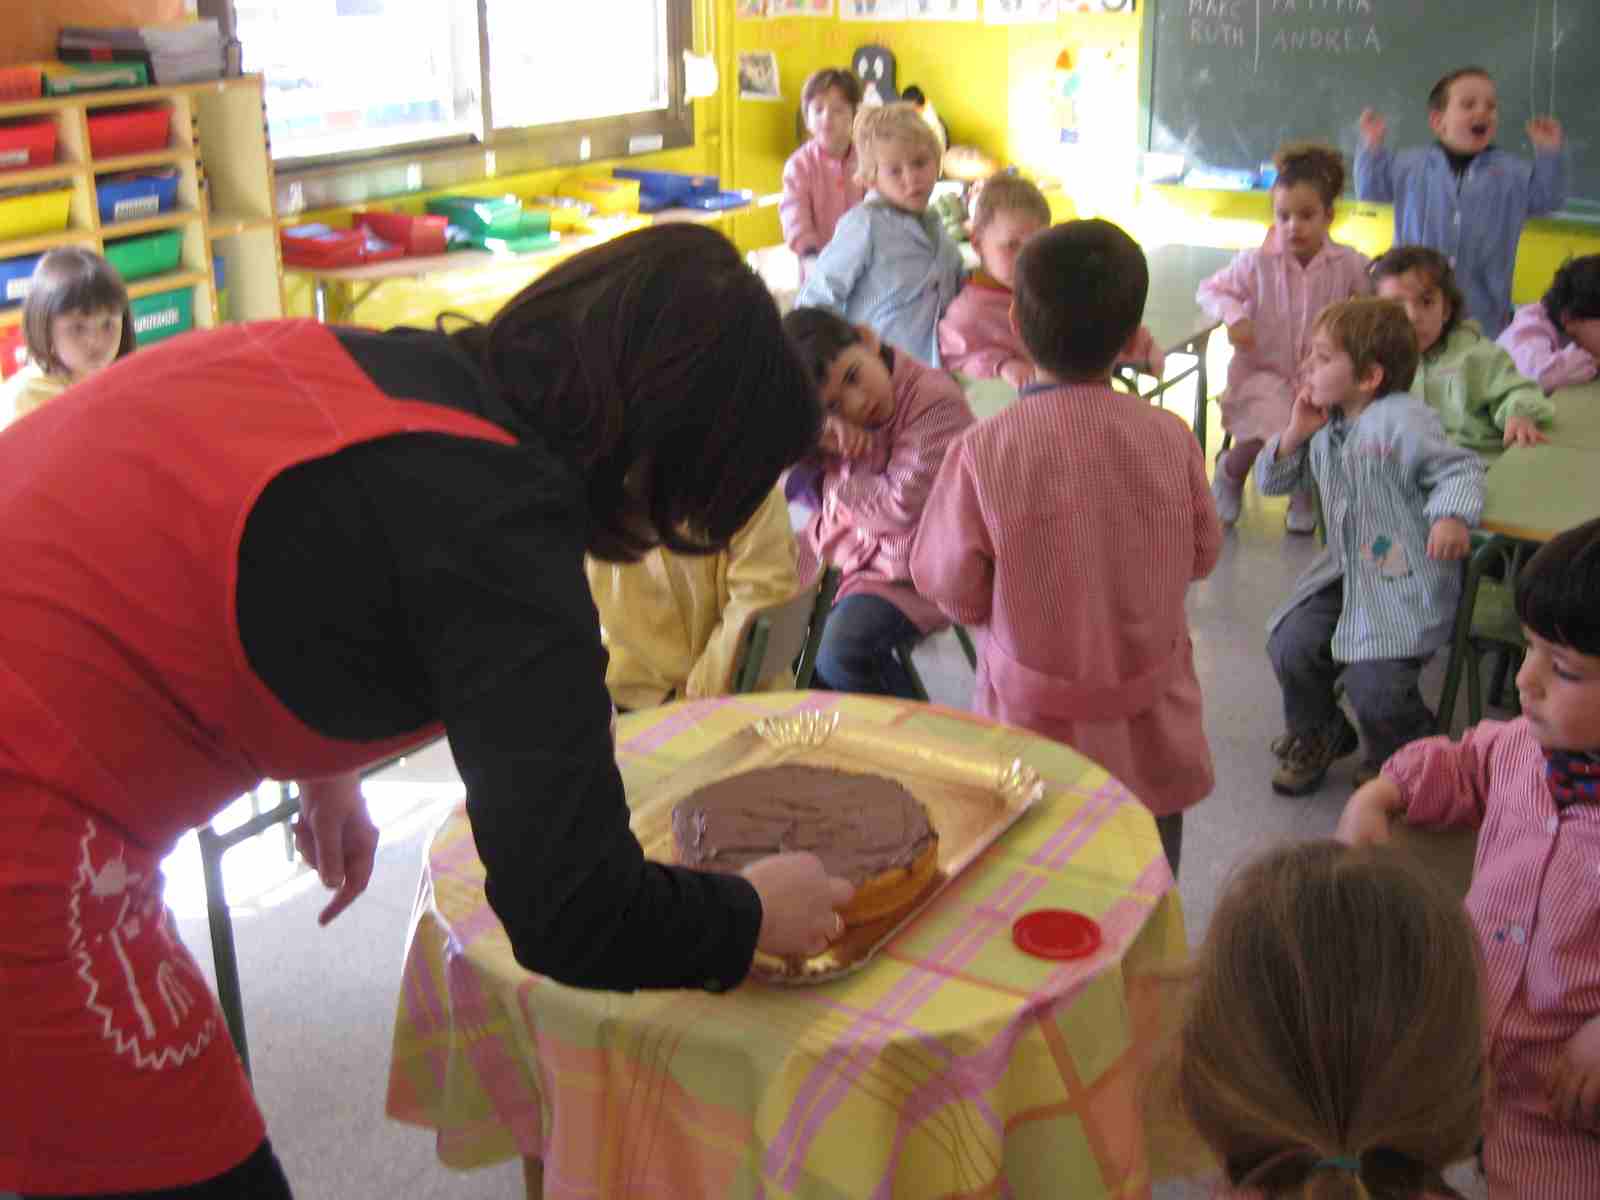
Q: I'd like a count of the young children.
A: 14